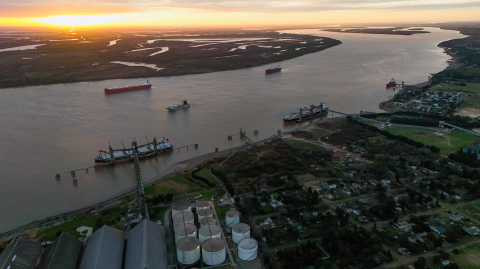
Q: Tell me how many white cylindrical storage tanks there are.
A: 12